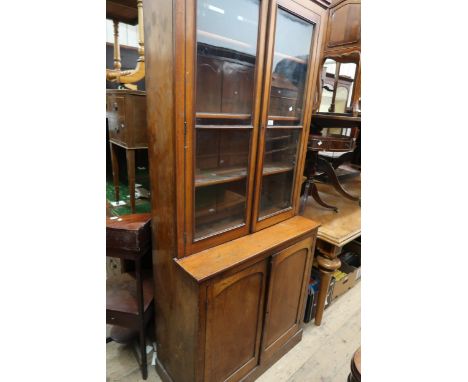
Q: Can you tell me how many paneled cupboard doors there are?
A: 2